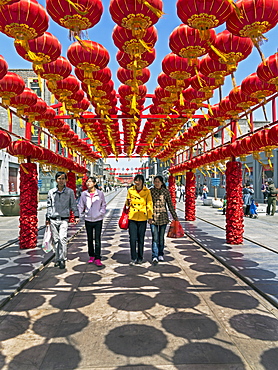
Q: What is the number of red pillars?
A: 6